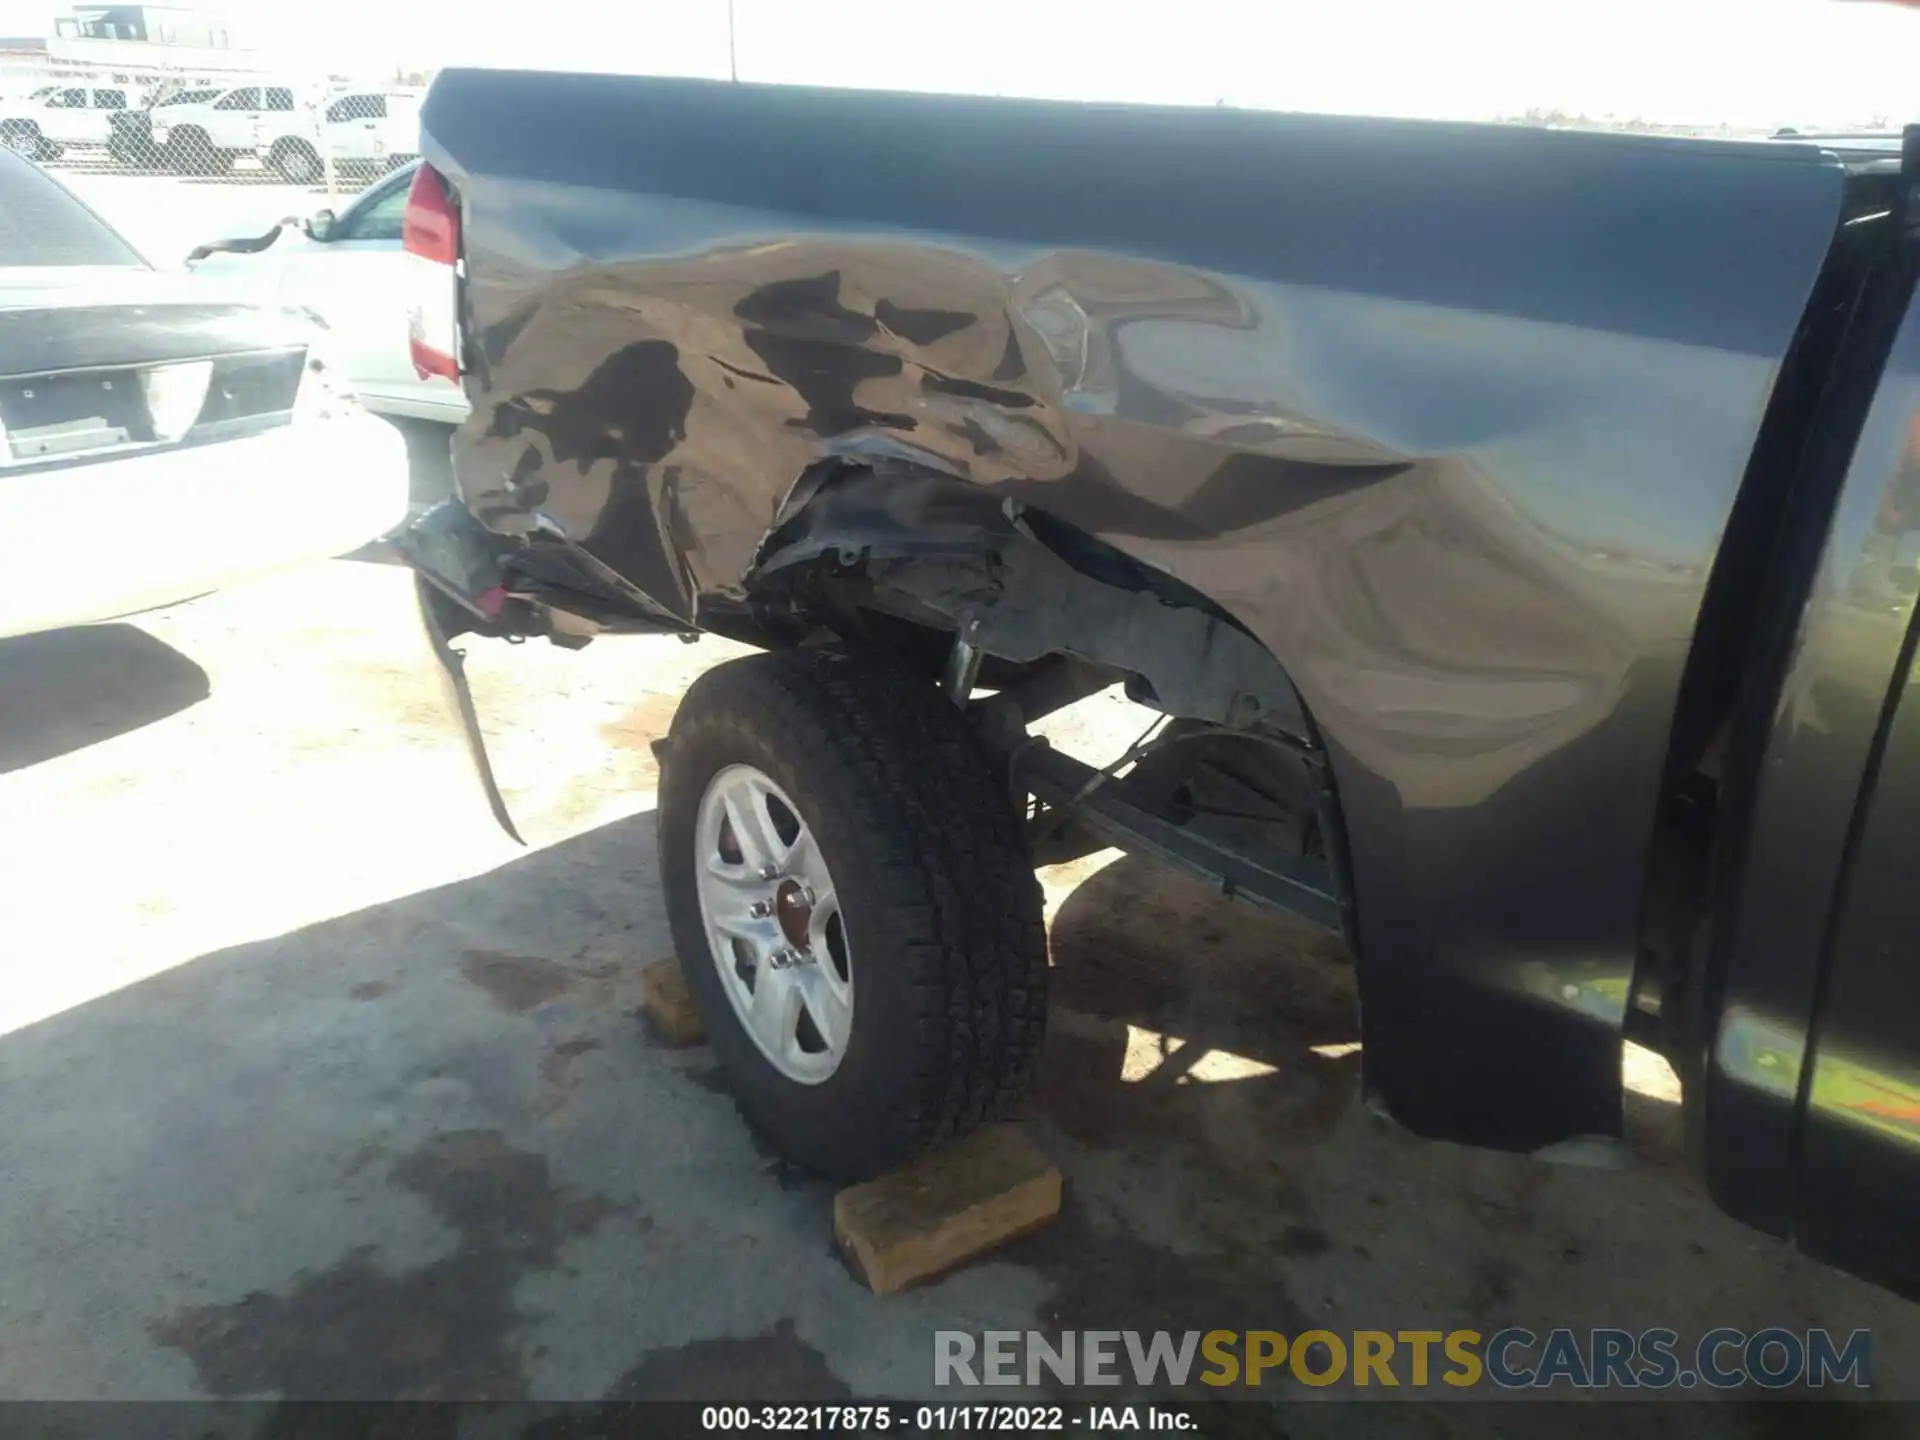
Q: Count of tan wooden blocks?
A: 2